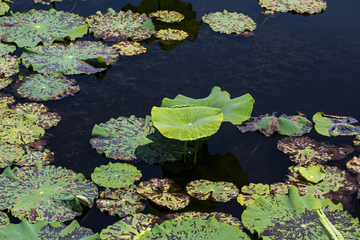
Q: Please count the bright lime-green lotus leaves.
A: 2